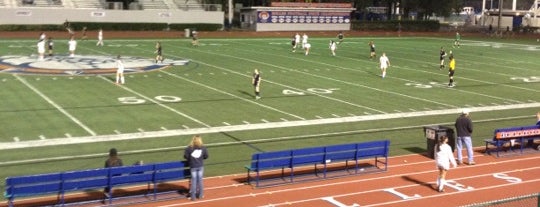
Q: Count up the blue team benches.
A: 3